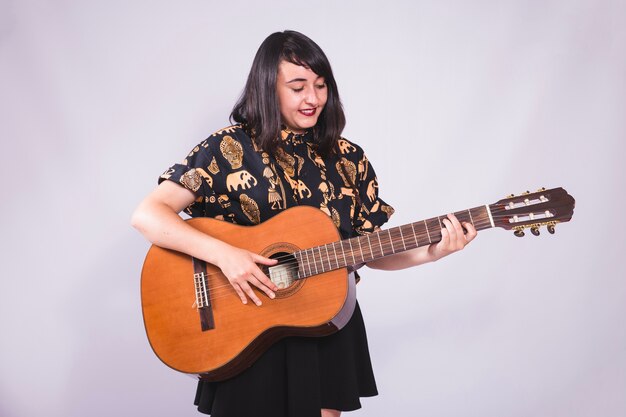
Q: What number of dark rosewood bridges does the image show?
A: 1